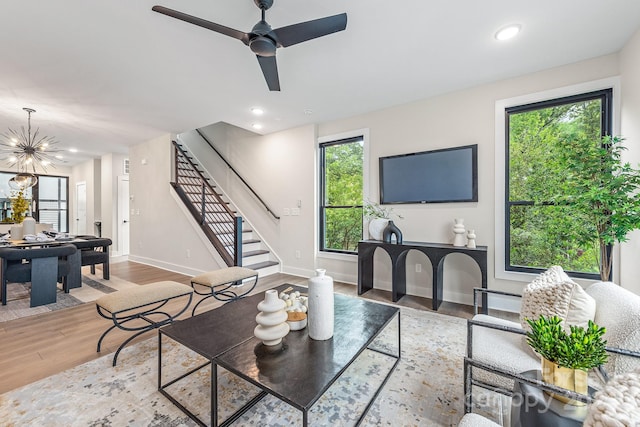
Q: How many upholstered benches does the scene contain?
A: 2